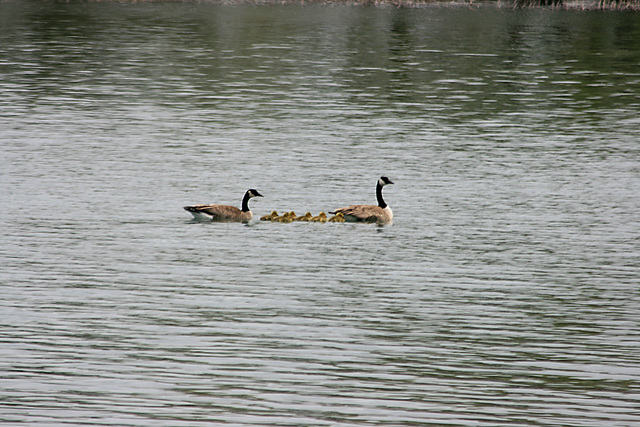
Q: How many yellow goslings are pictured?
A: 6